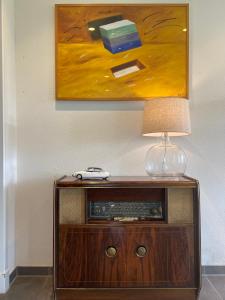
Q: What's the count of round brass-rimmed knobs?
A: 2